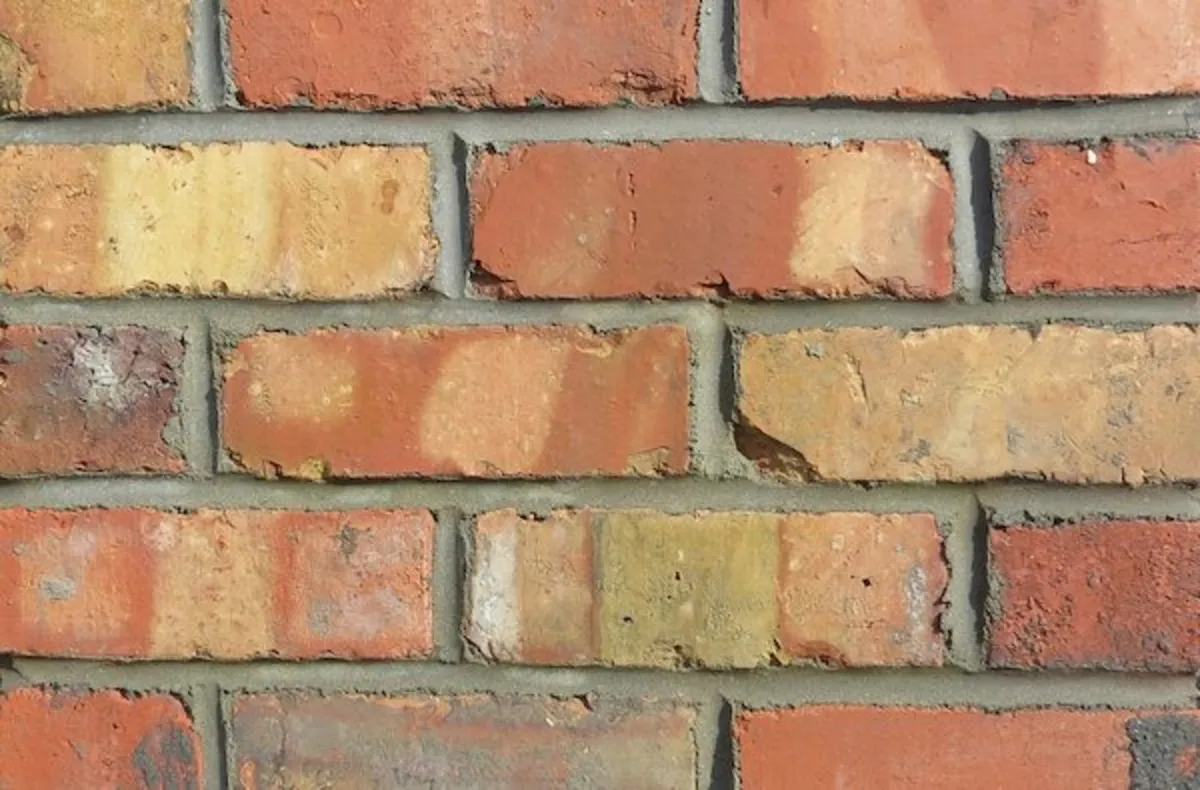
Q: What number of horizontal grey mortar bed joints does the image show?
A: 4